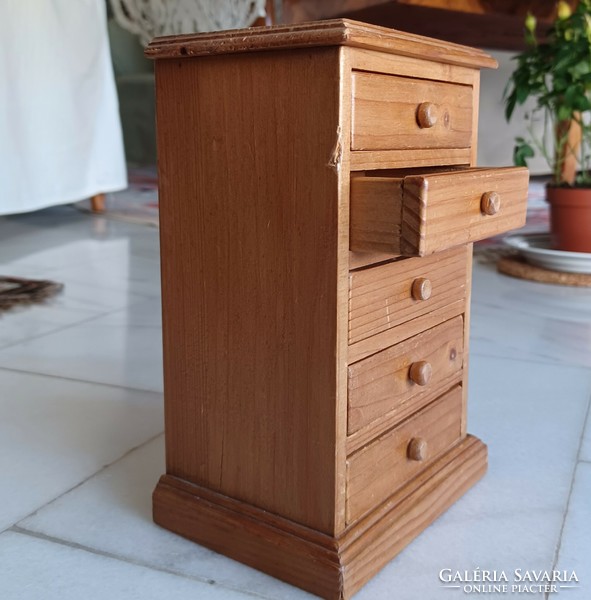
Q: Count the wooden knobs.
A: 5